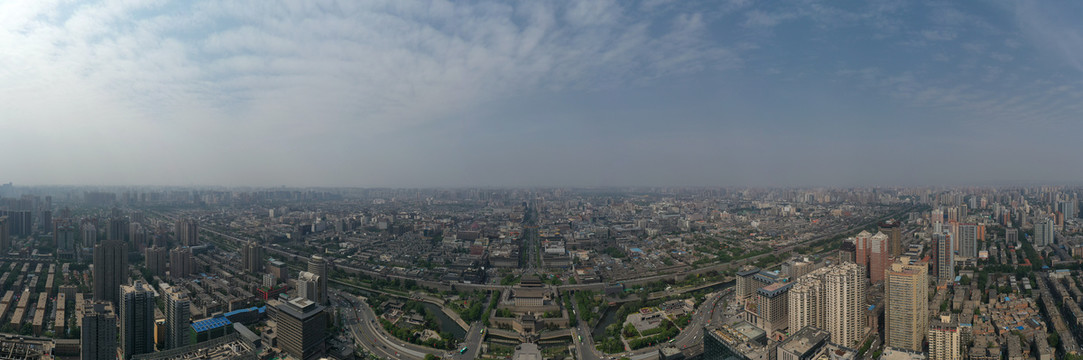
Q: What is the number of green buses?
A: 4